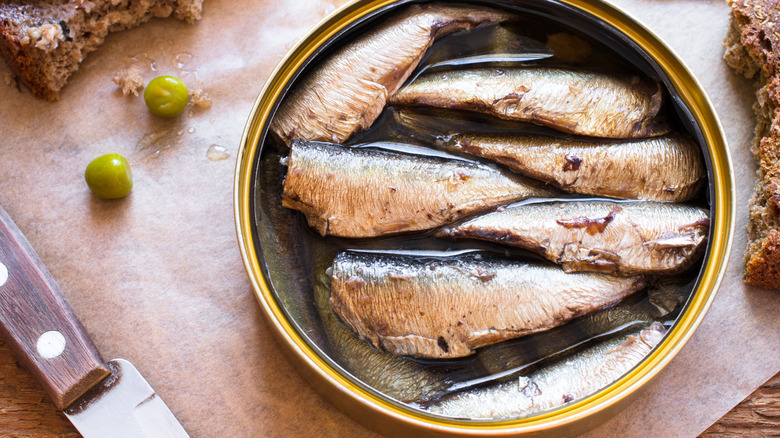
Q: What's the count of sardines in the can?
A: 7